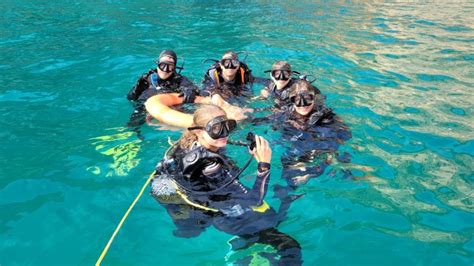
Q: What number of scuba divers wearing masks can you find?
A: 5